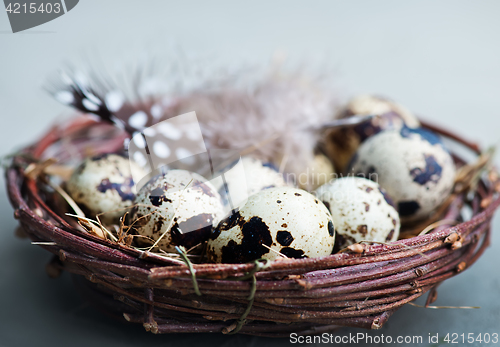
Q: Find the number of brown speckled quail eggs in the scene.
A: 8